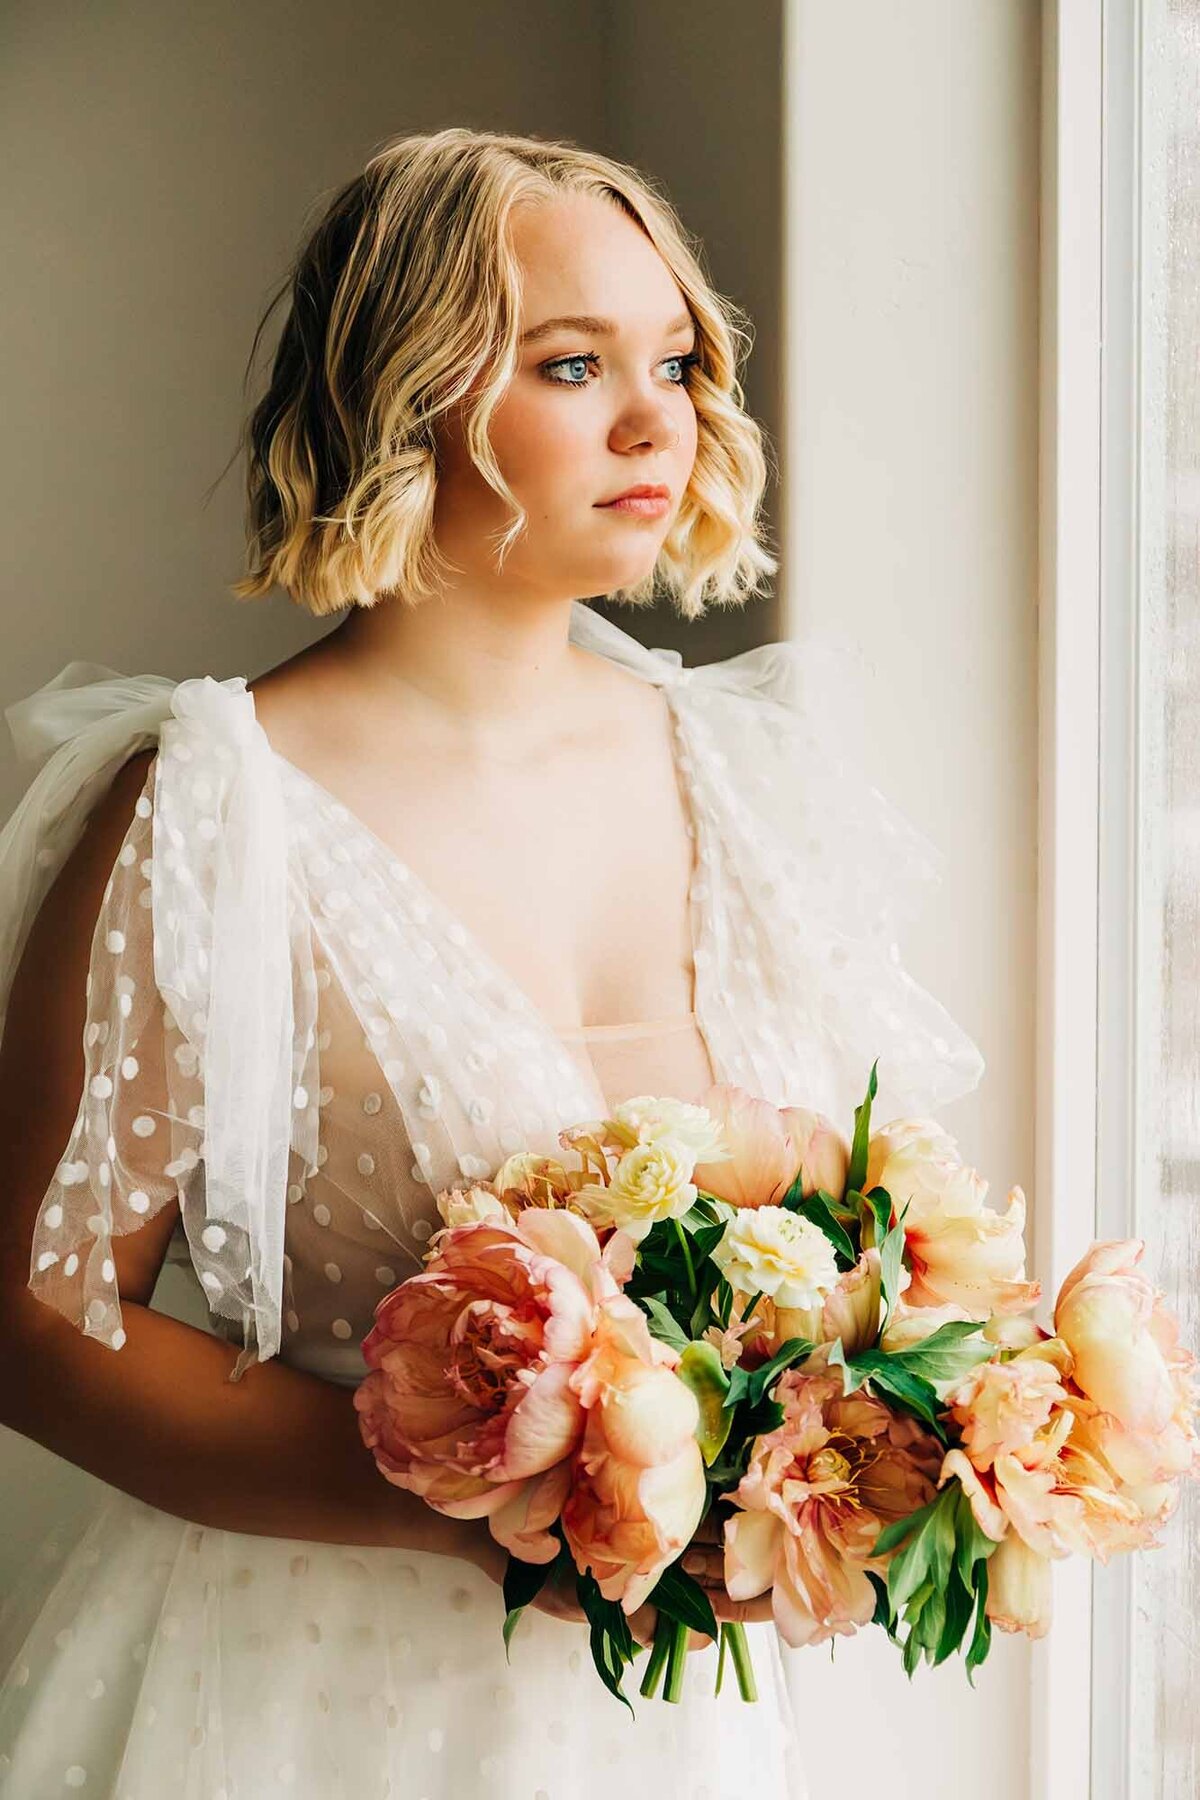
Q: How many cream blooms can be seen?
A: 3